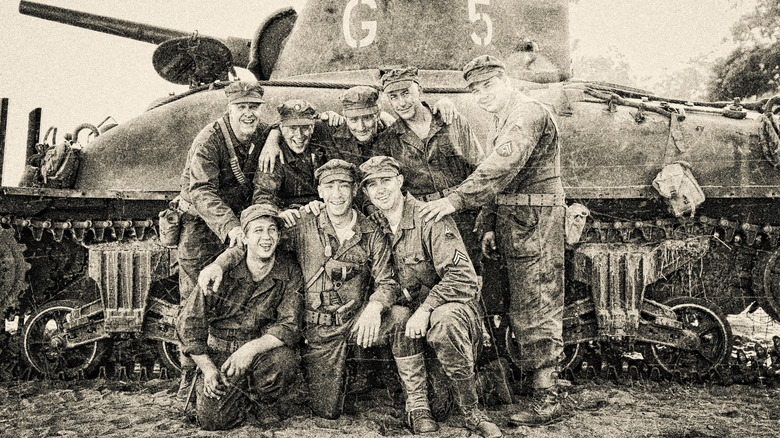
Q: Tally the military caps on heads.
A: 8